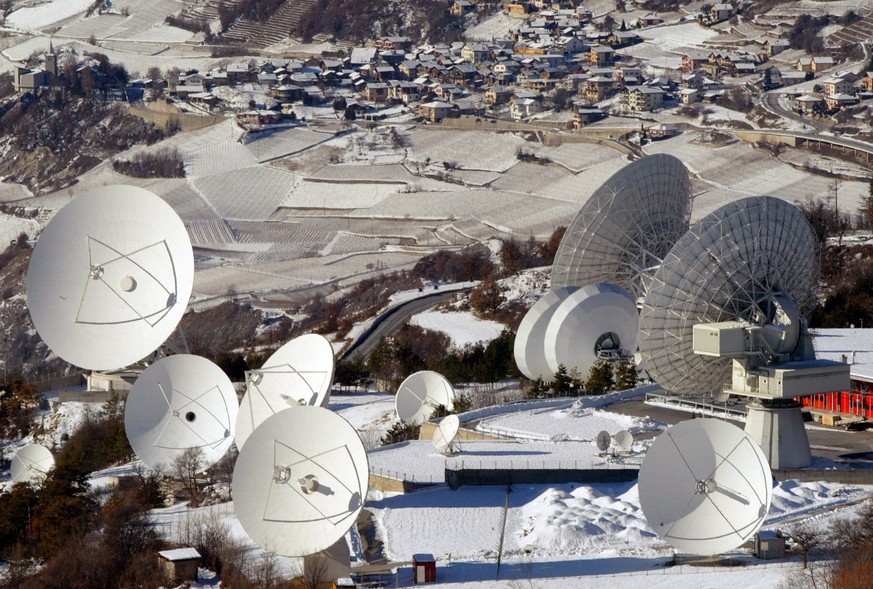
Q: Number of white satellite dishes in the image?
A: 14